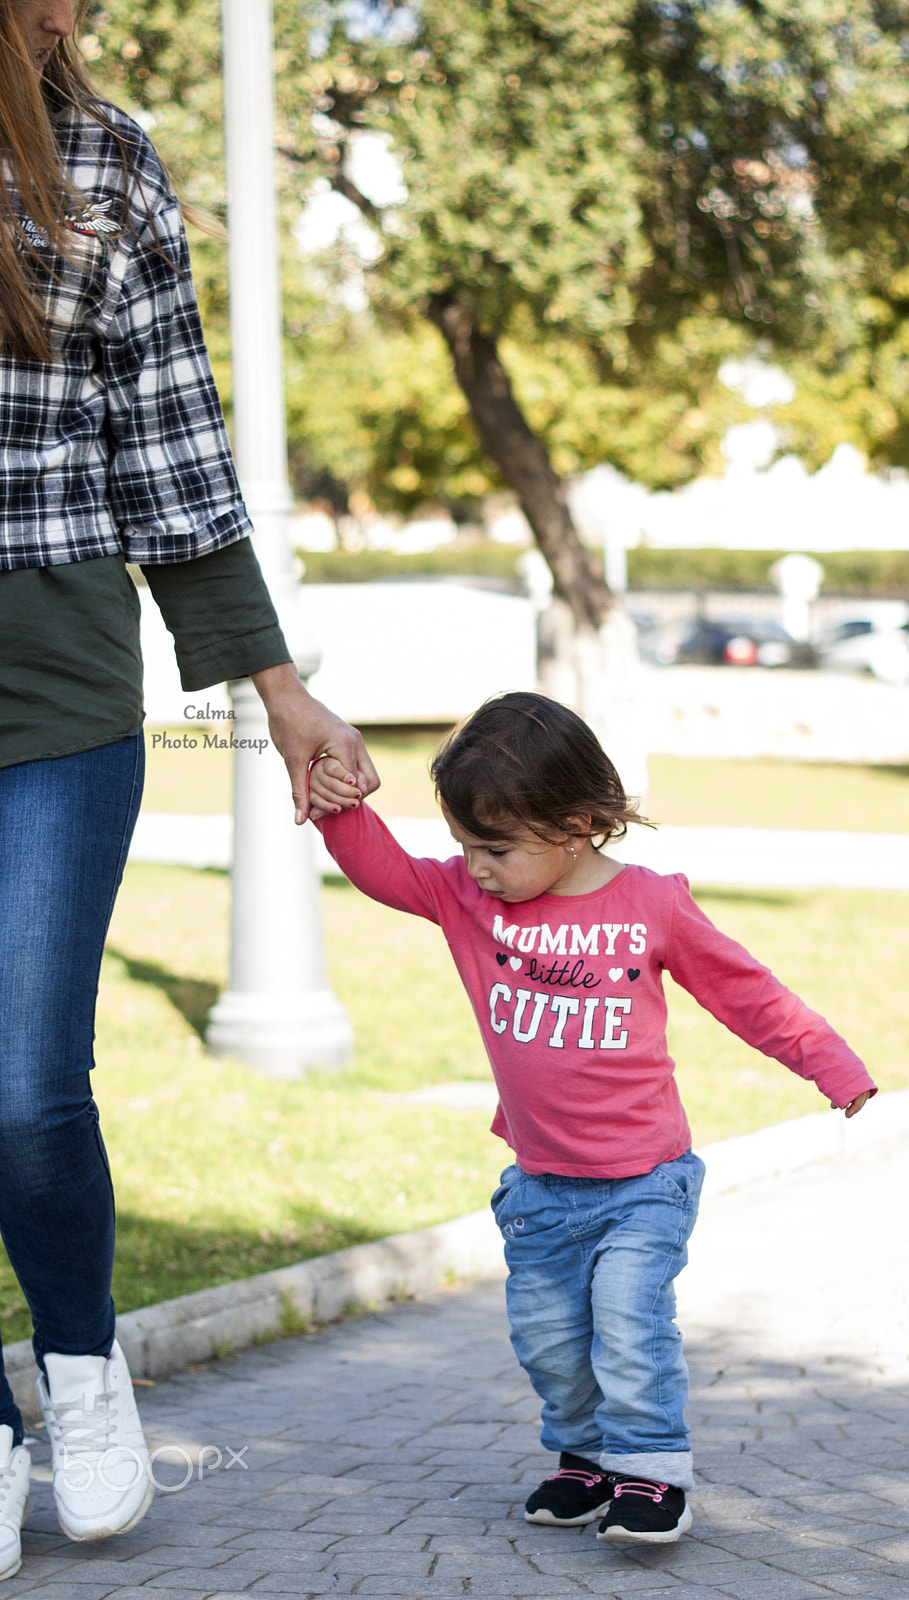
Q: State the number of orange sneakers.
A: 0